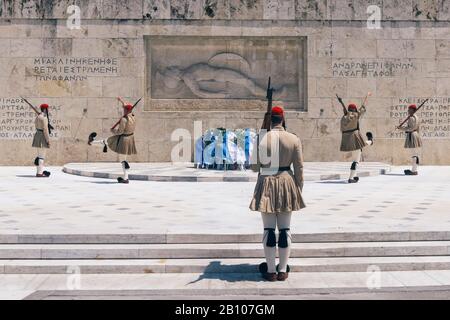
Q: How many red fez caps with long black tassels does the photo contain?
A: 5